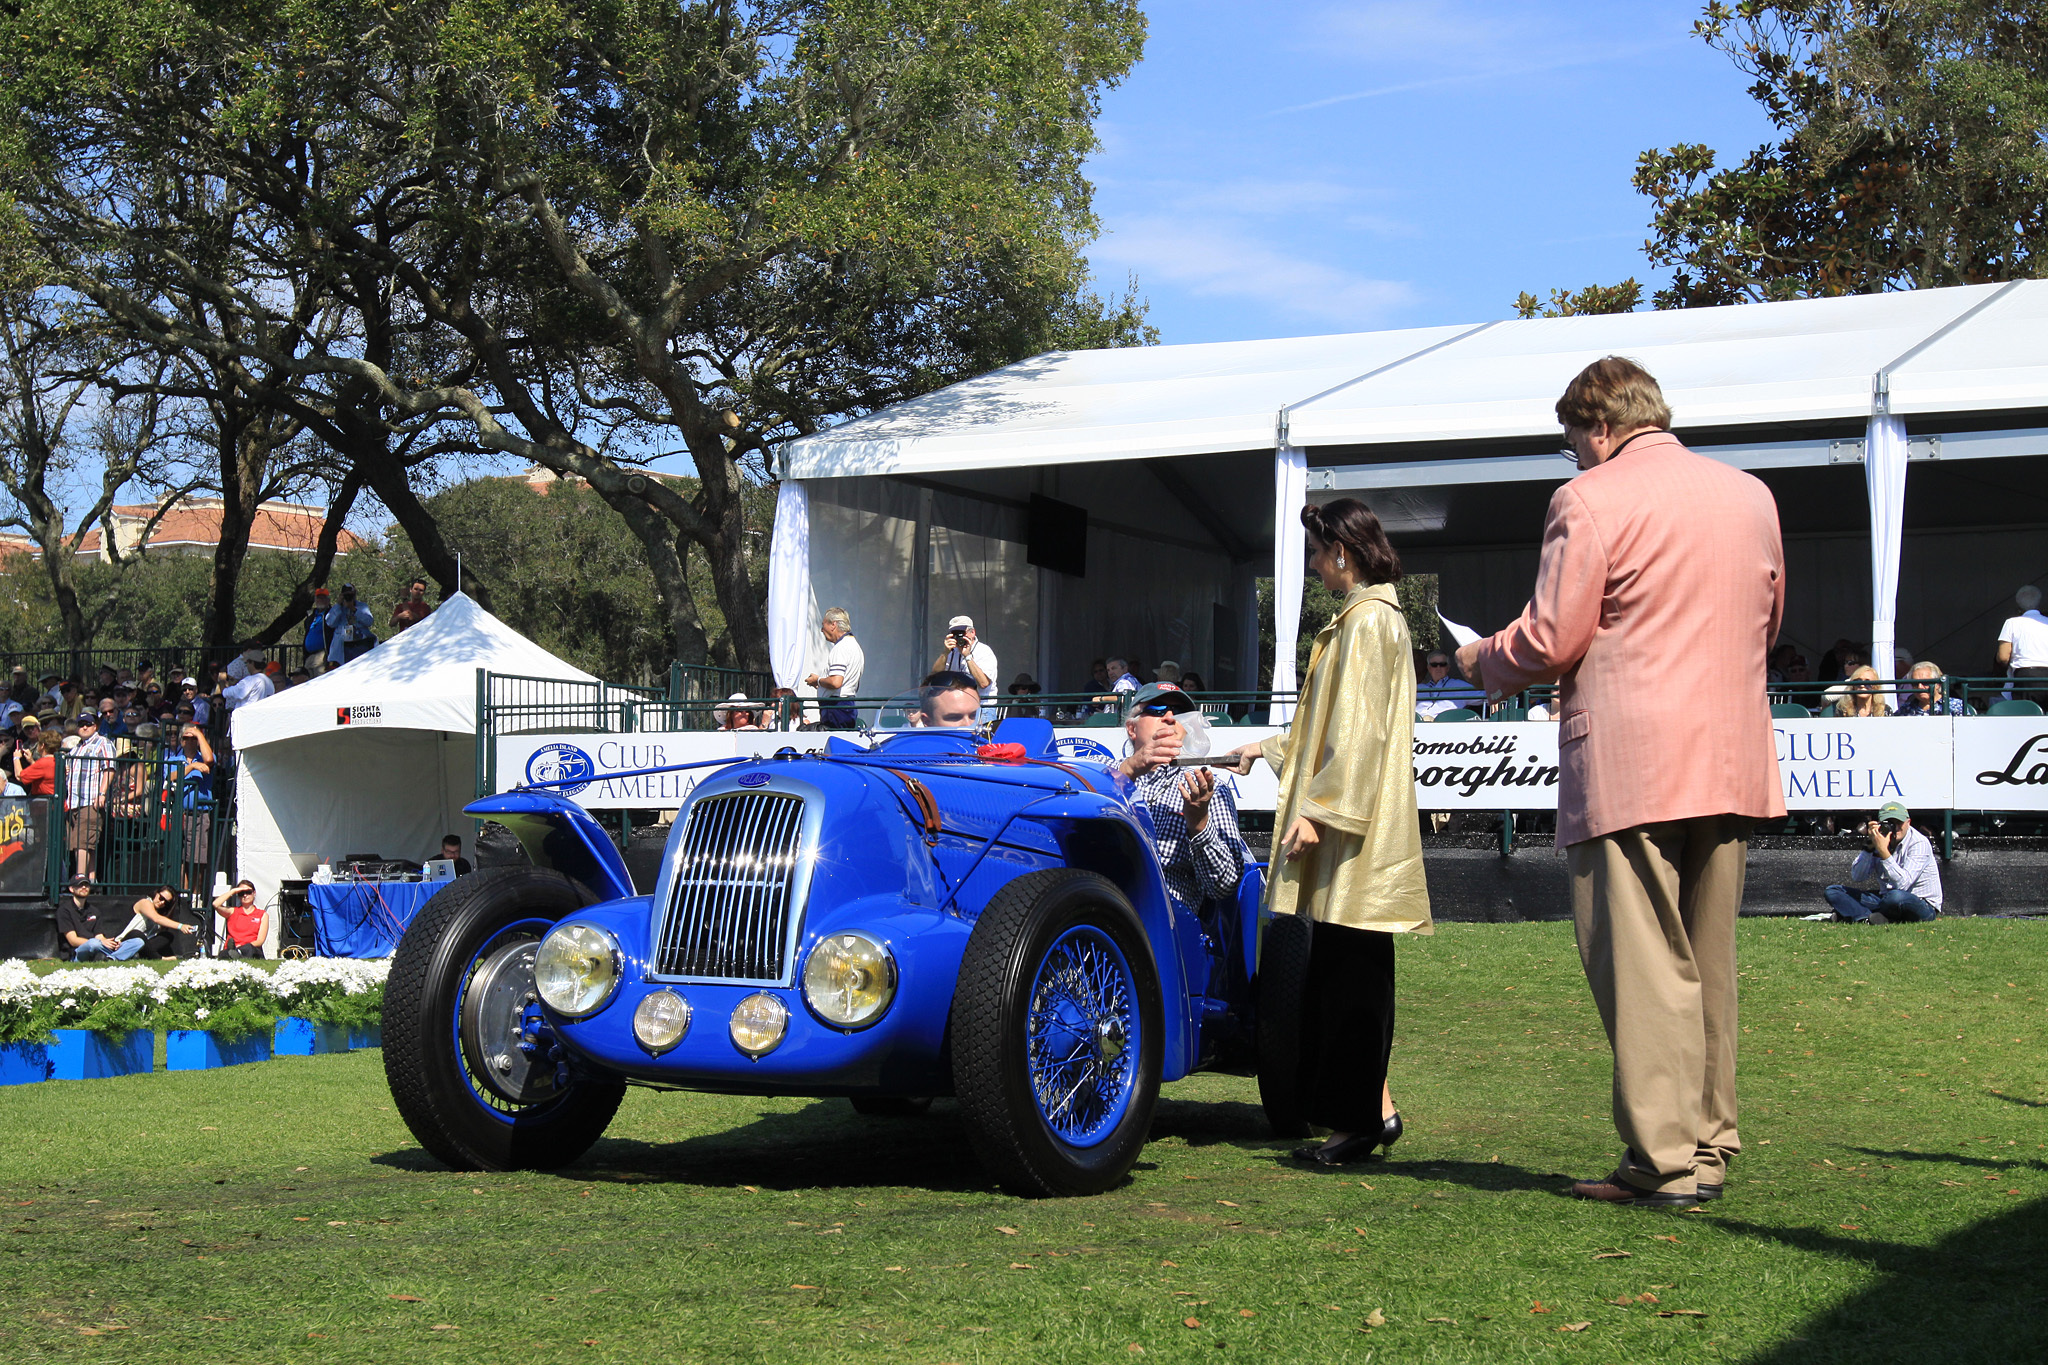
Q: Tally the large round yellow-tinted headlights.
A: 2